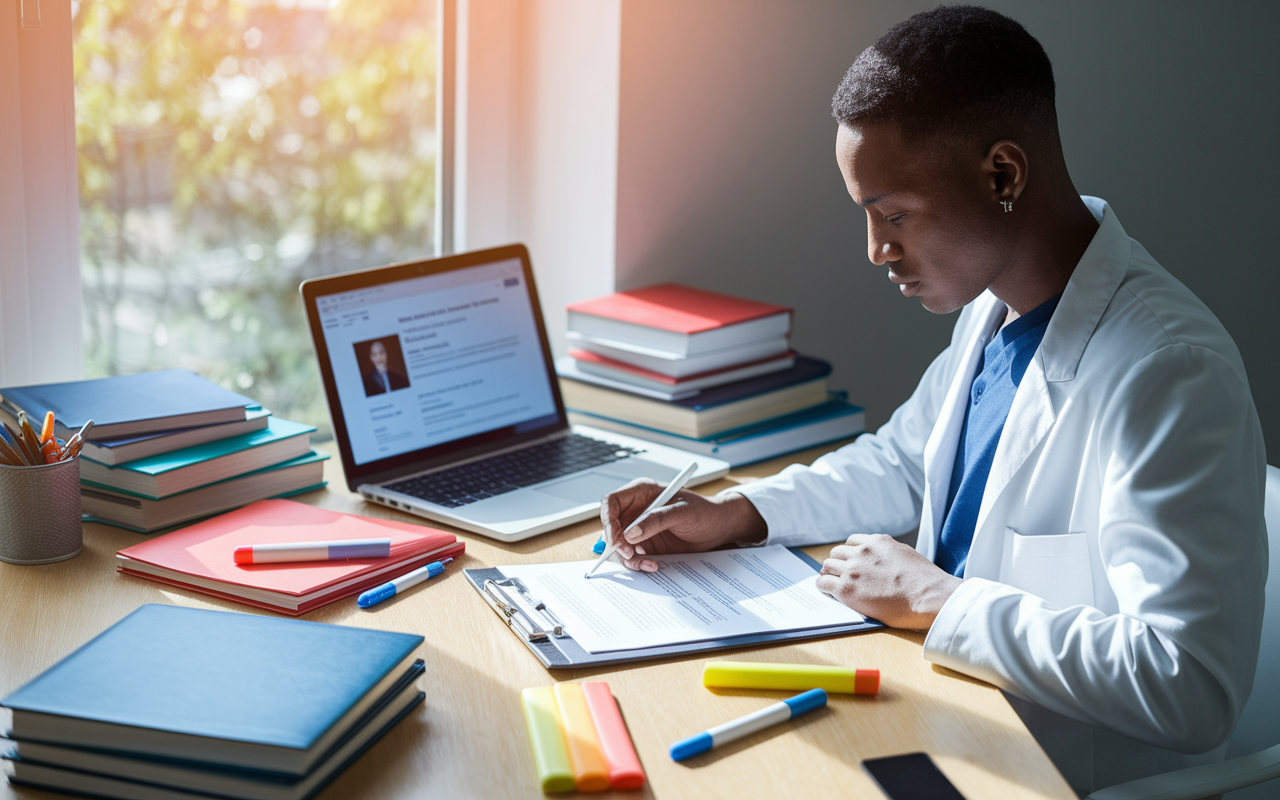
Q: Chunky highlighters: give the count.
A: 4